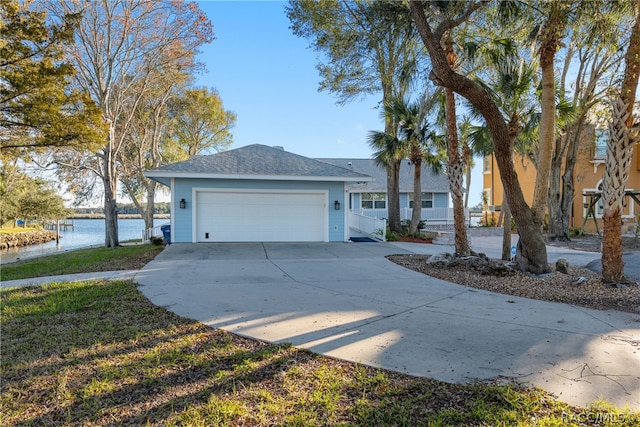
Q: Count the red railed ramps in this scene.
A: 0